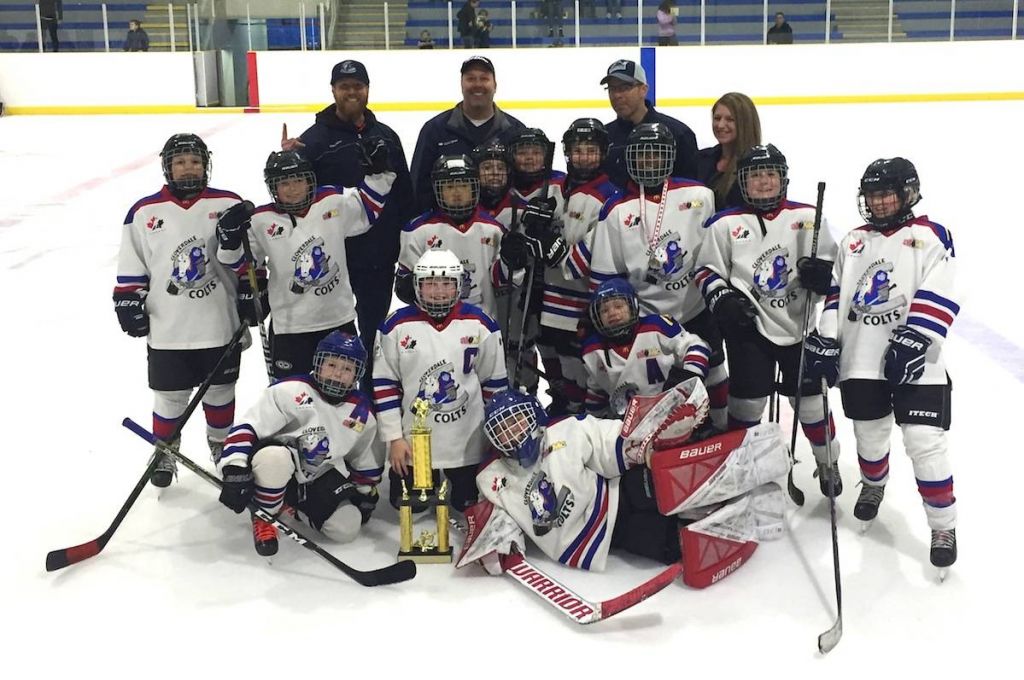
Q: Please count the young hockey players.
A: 13